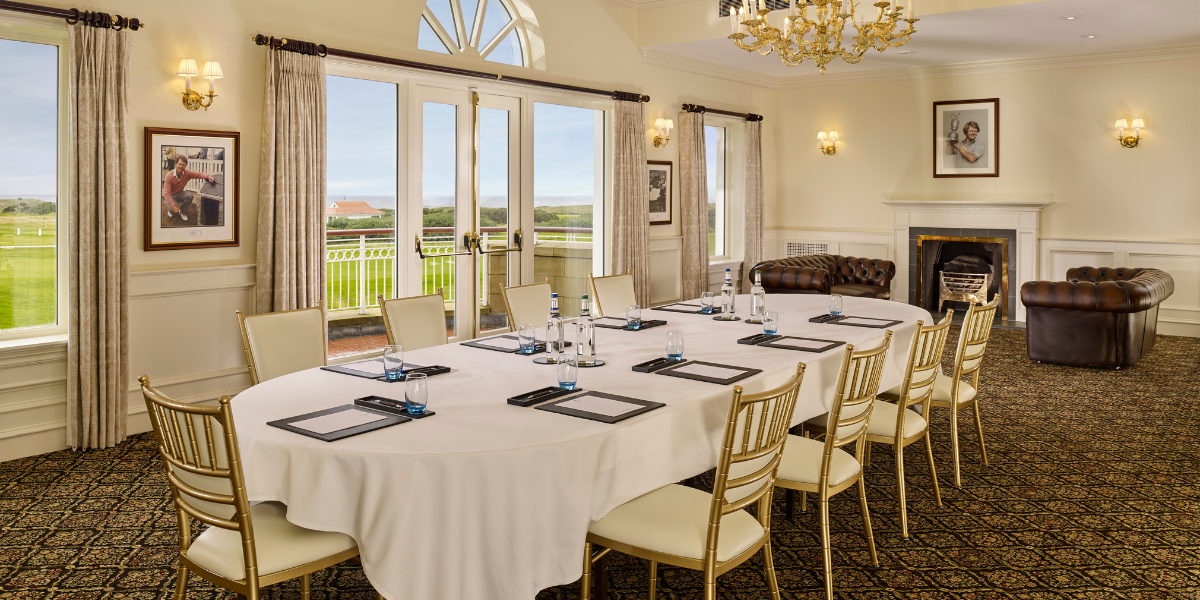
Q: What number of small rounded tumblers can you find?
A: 9